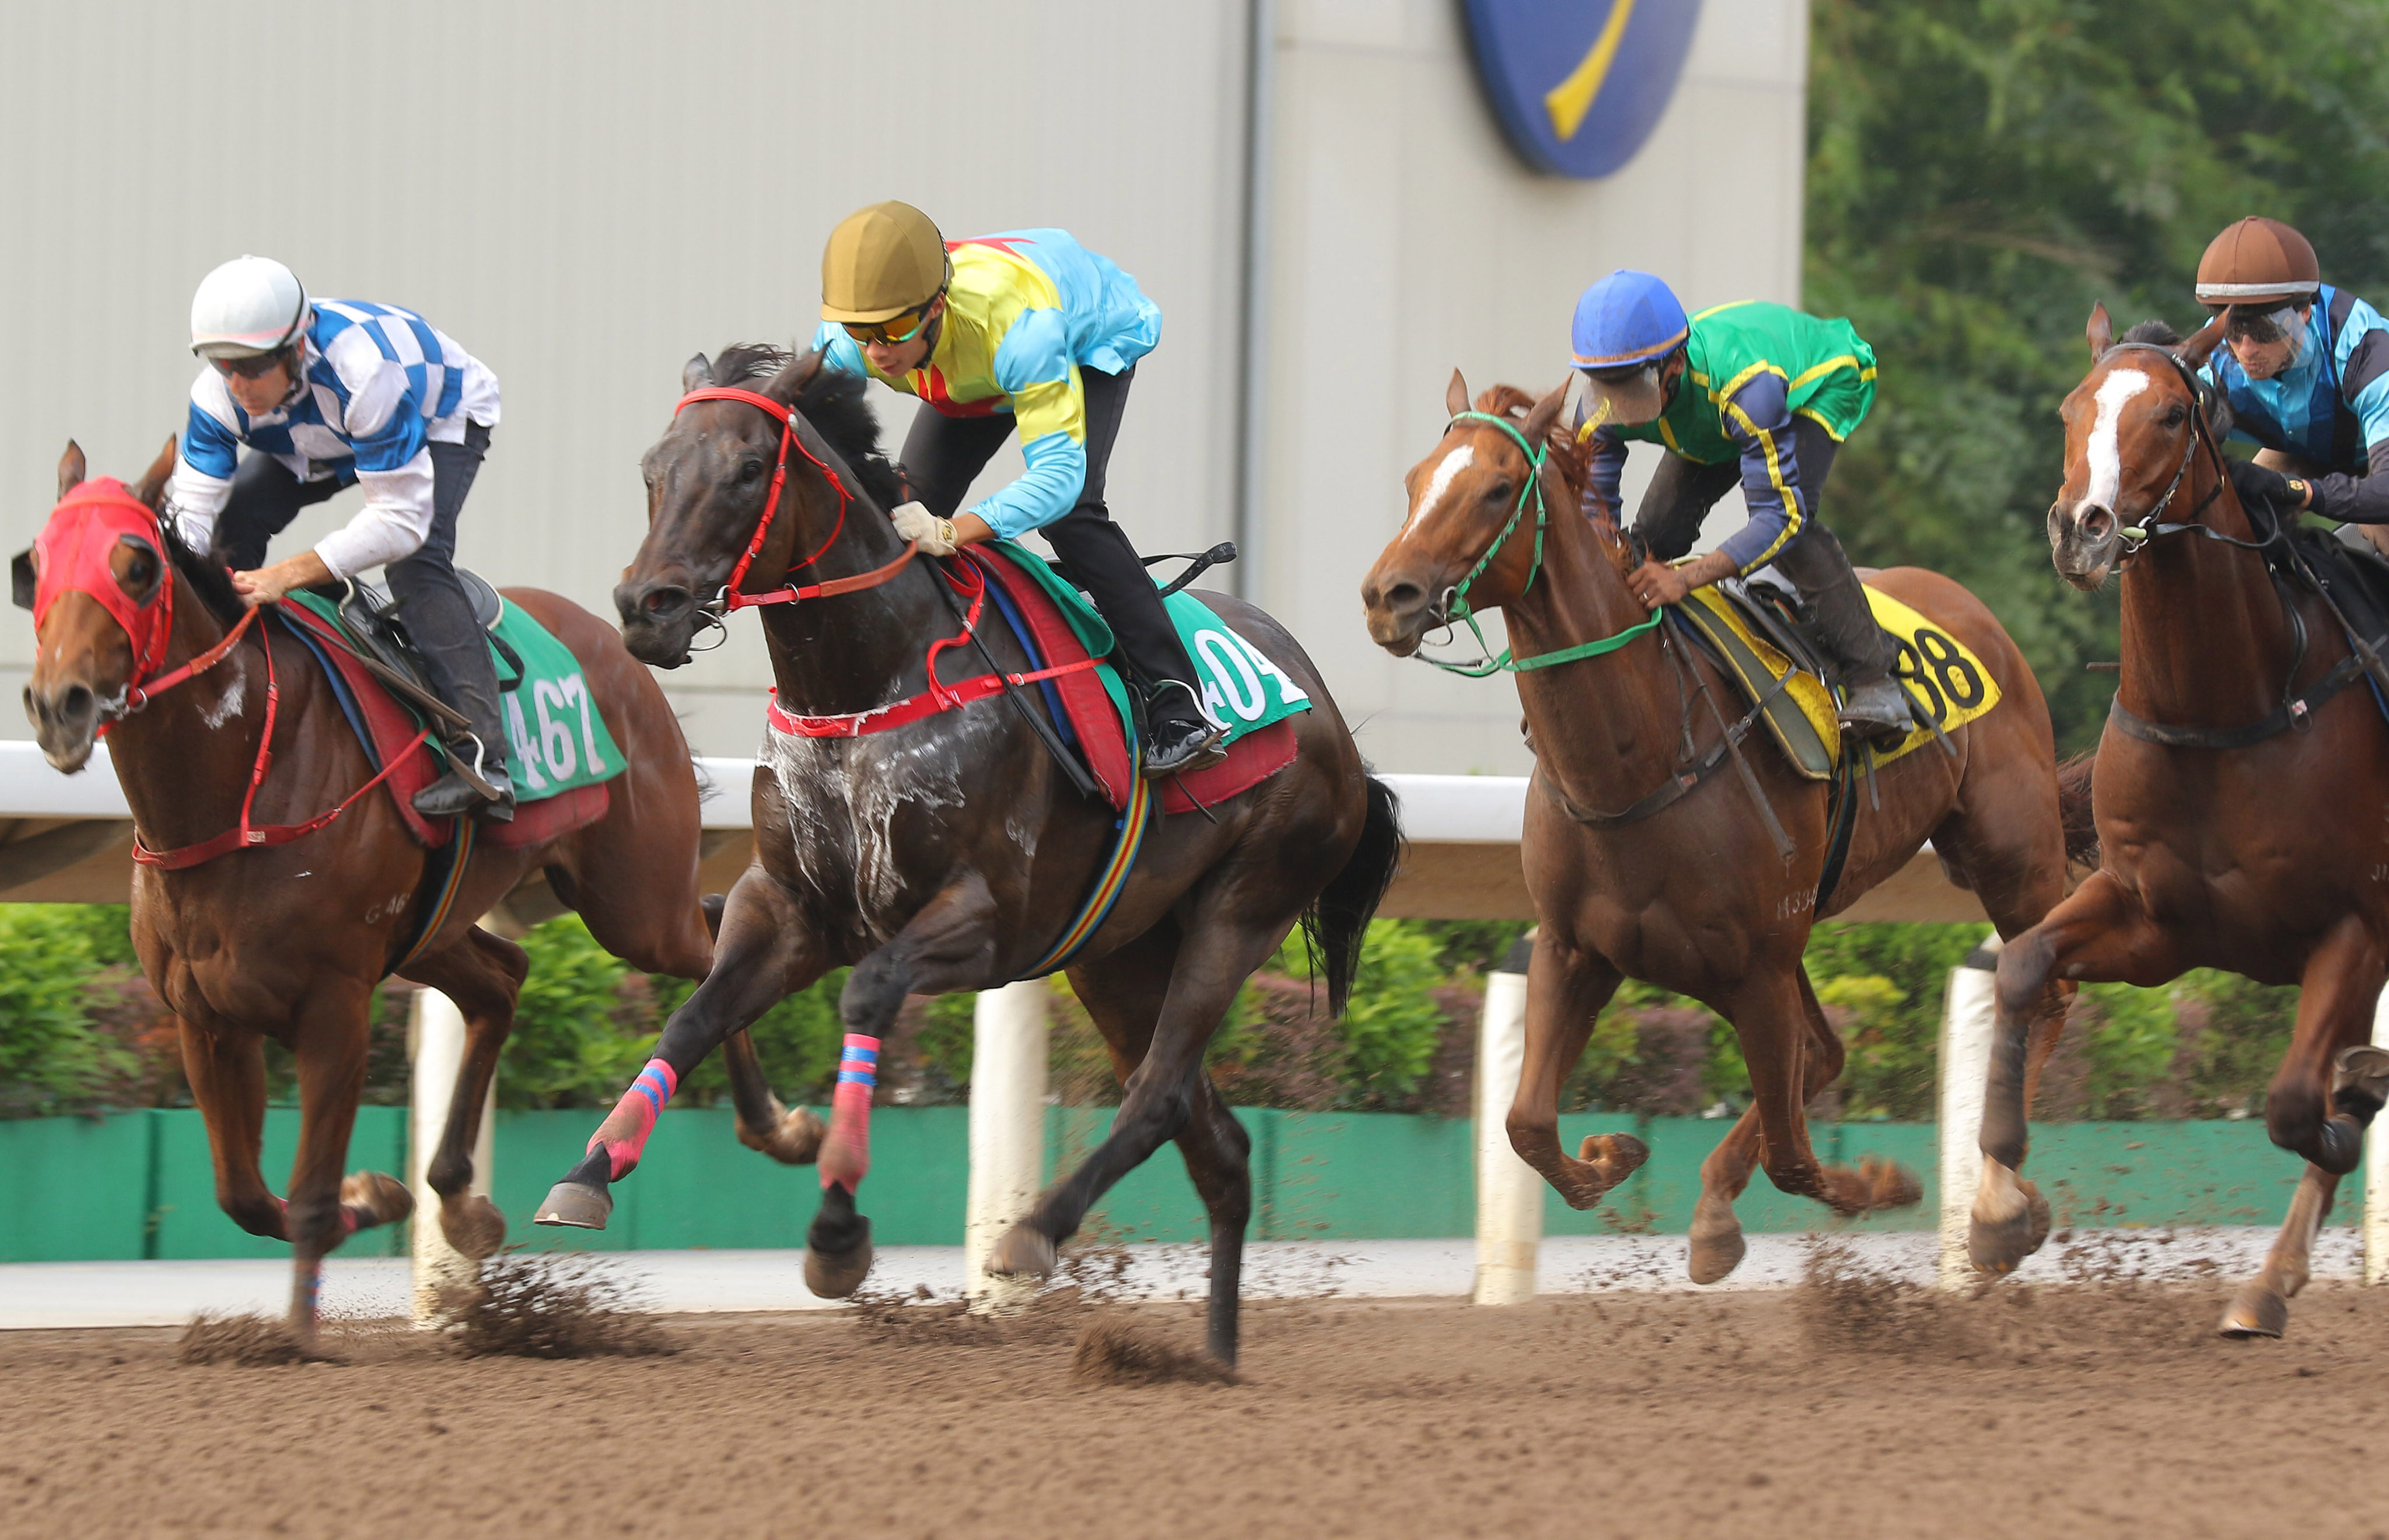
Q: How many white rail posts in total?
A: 5